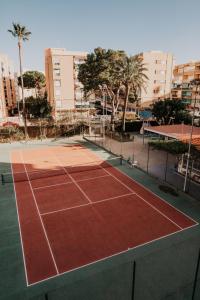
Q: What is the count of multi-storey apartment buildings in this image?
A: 4